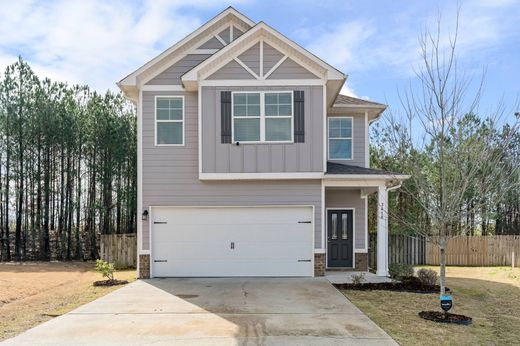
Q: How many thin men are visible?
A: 0